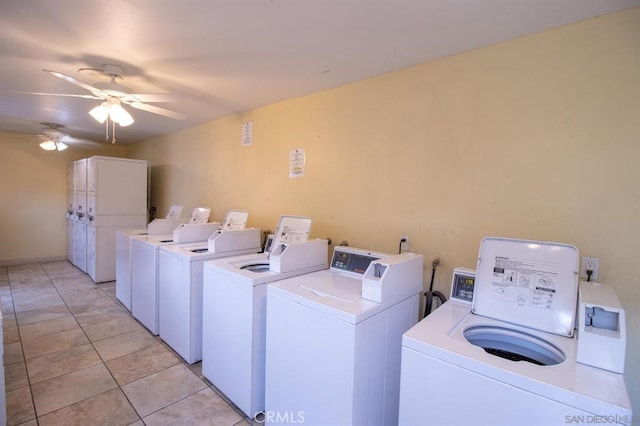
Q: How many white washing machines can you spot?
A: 6